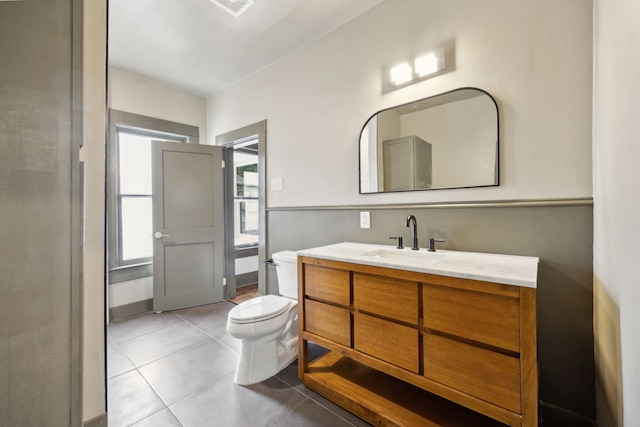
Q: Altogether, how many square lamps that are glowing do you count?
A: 2